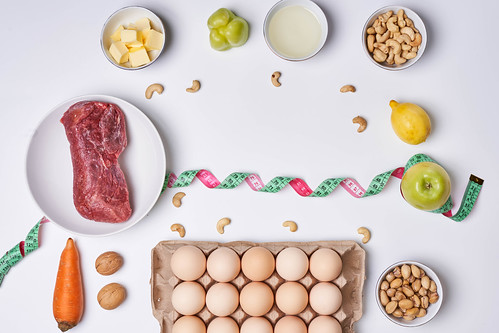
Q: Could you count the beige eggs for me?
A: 15